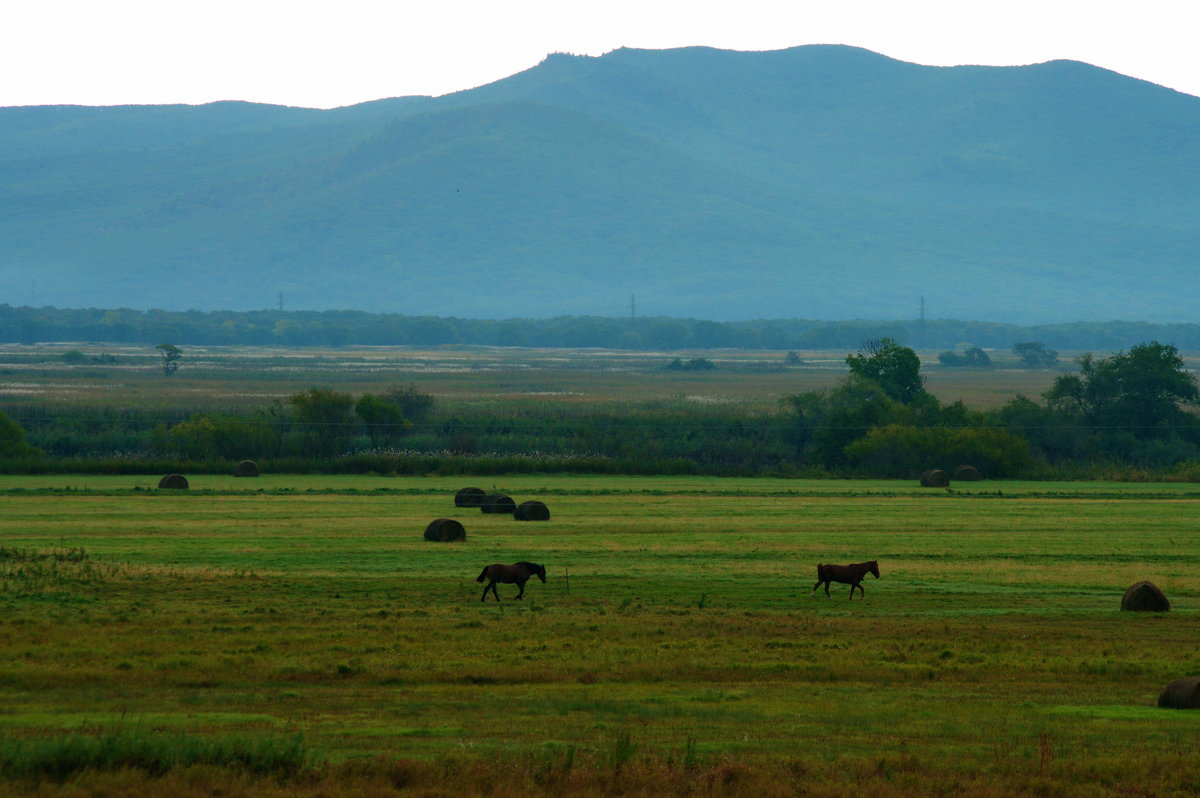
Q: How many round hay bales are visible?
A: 10